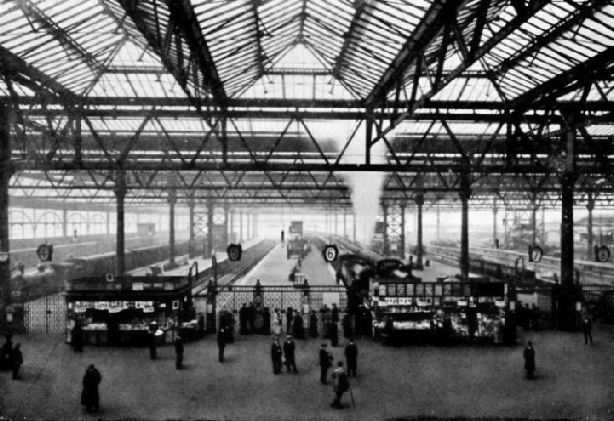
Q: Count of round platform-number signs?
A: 5